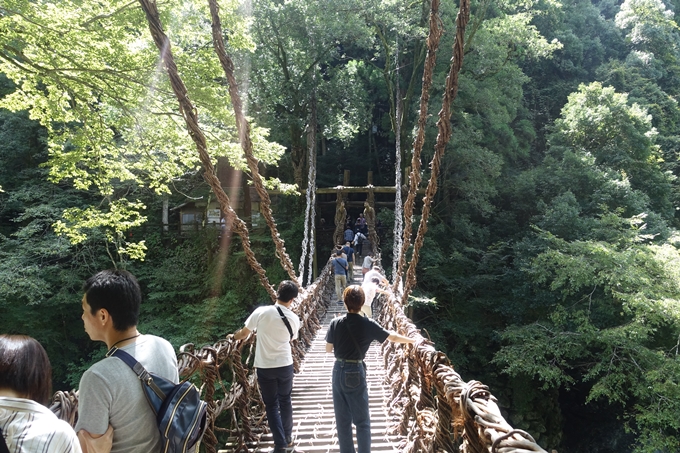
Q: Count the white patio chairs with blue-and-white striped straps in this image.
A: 0